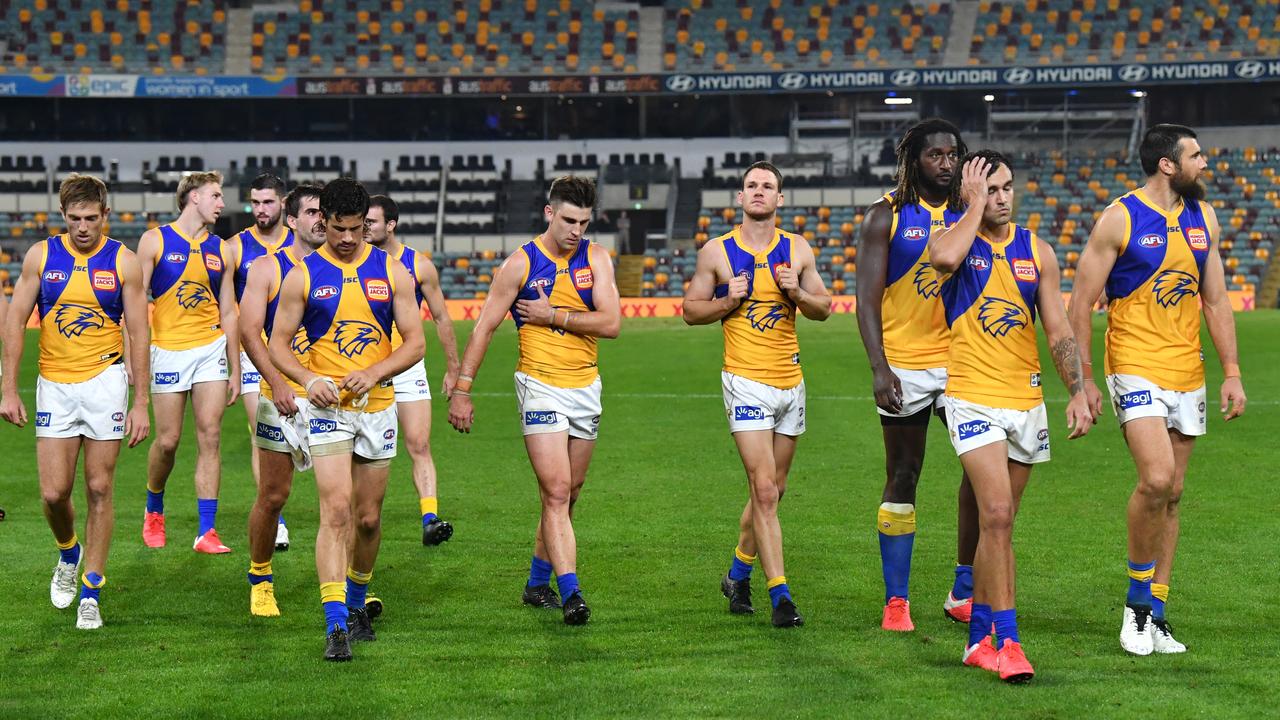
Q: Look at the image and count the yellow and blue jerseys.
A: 11